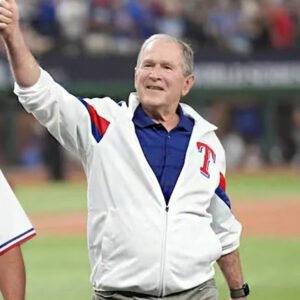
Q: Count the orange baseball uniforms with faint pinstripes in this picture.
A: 0